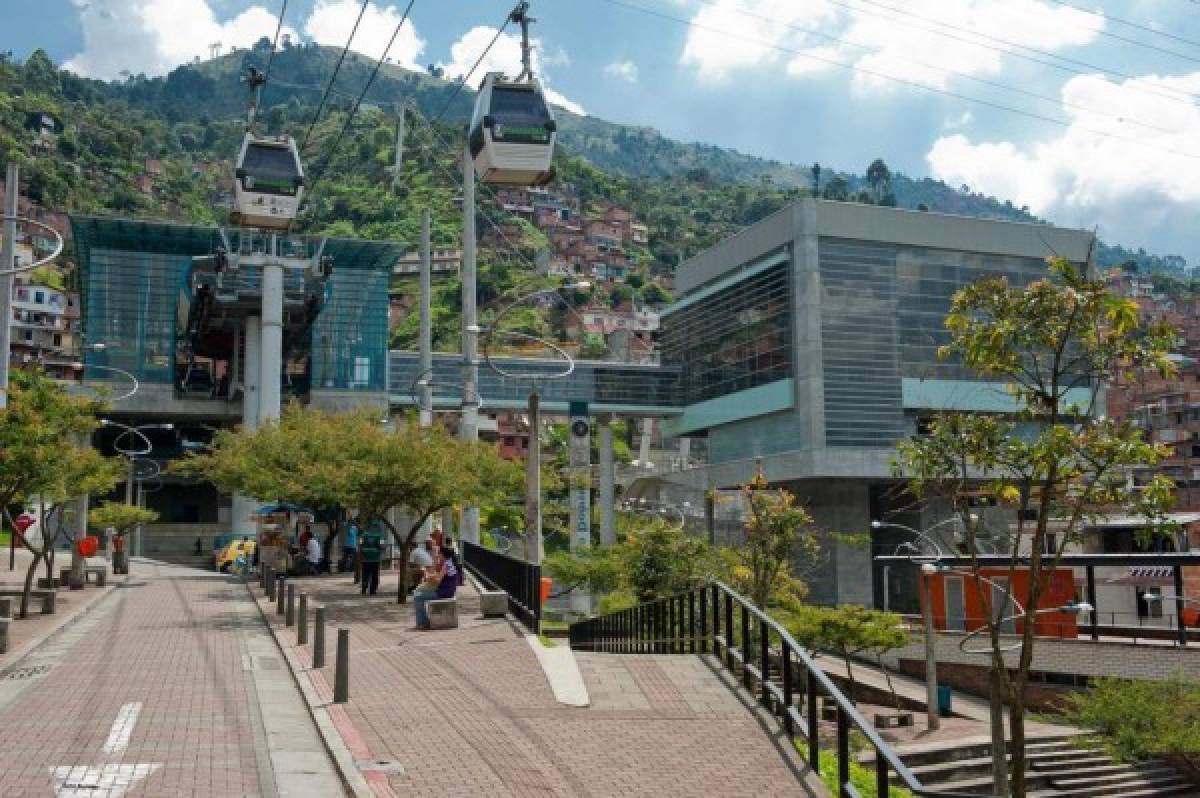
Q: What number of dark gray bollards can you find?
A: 8